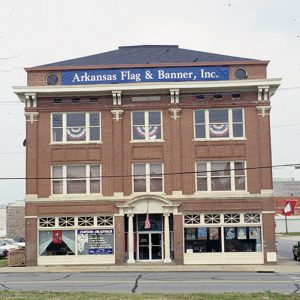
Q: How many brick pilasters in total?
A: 4